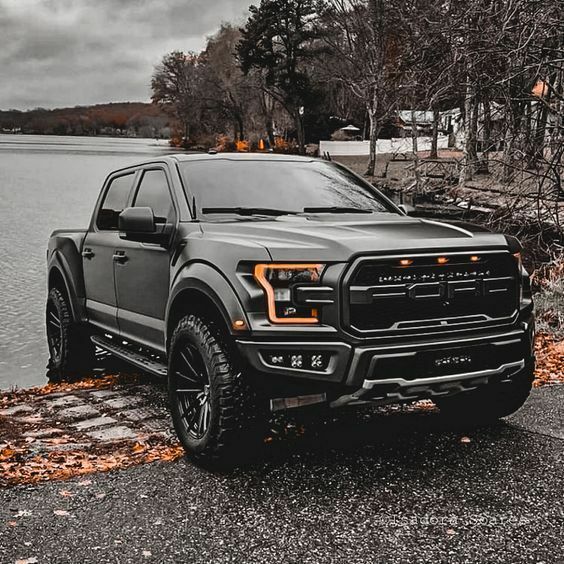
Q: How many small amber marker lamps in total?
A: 4